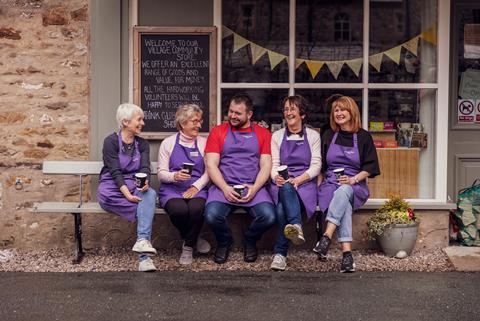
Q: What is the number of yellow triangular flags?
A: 12